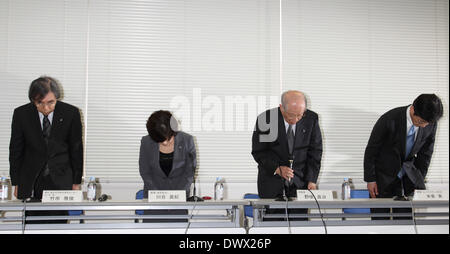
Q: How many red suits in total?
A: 0